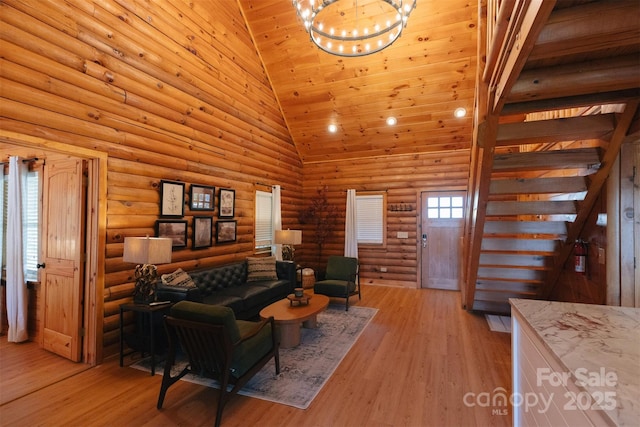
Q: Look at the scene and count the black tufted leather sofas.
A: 1